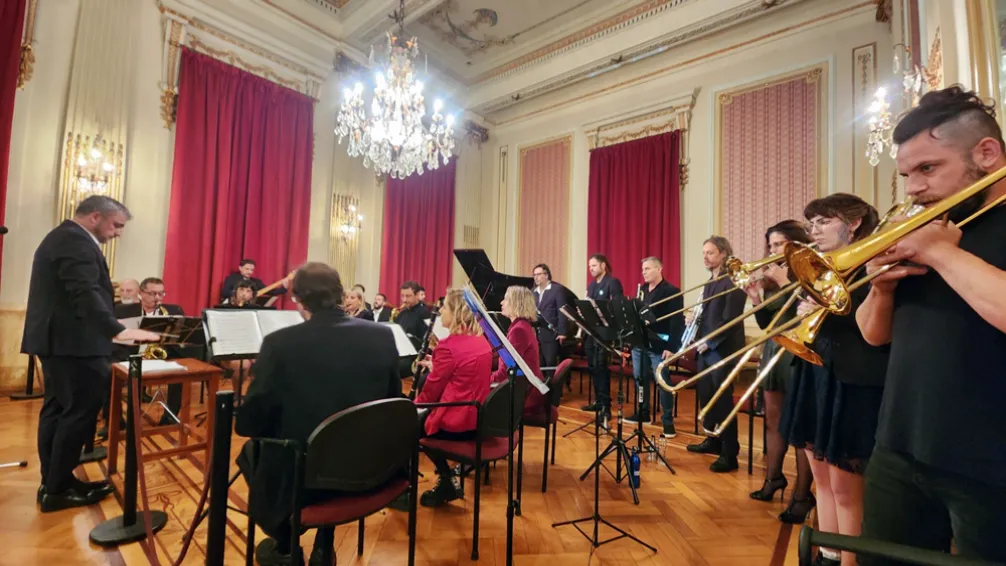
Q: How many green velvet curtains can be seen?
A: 0